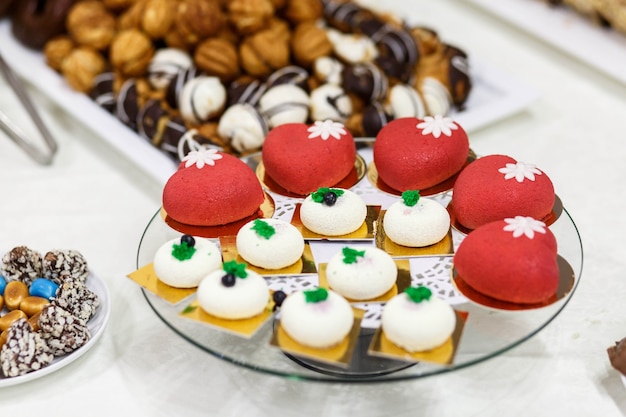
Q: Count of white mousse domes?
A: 8